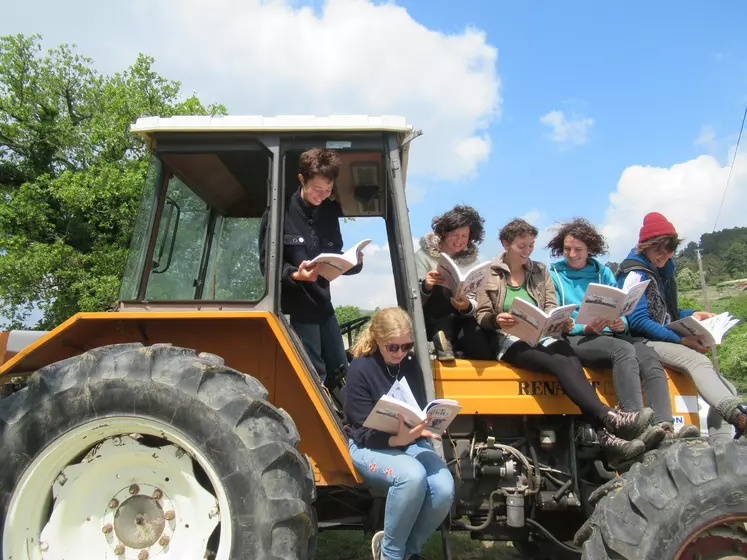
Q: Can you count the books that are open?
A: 6